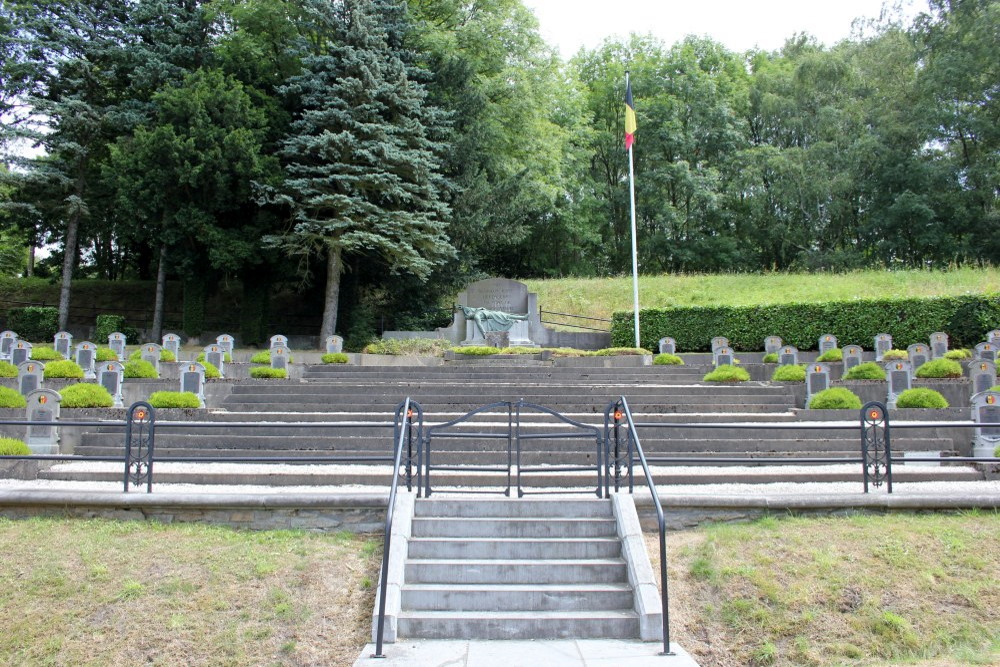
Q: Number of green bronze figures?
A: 1